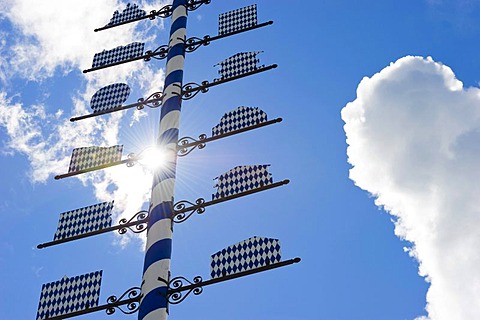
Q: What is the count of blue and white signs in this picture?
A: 11